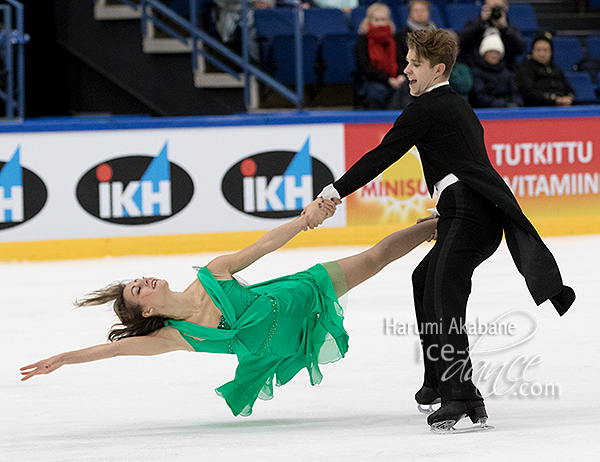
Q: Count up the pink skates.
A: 0